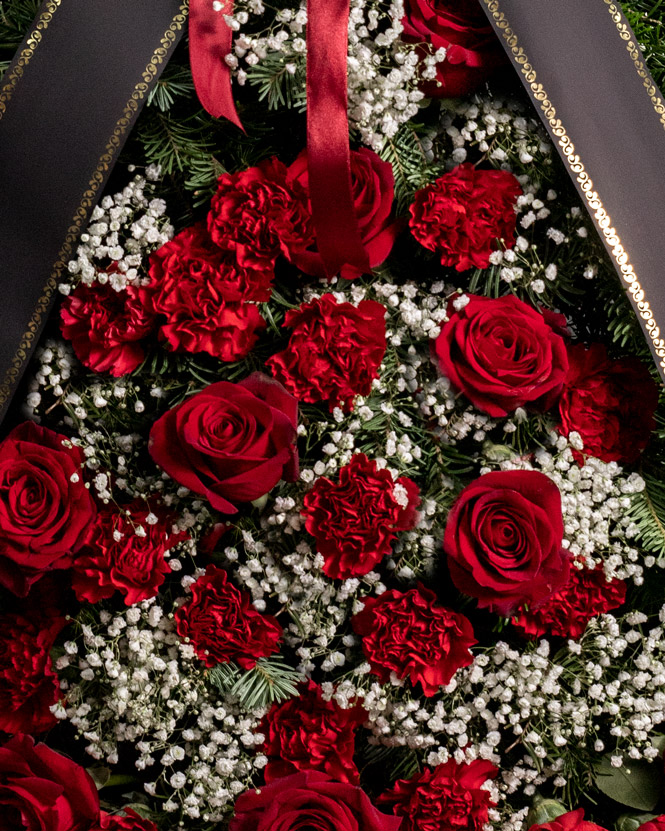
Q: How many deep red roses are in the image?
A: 8